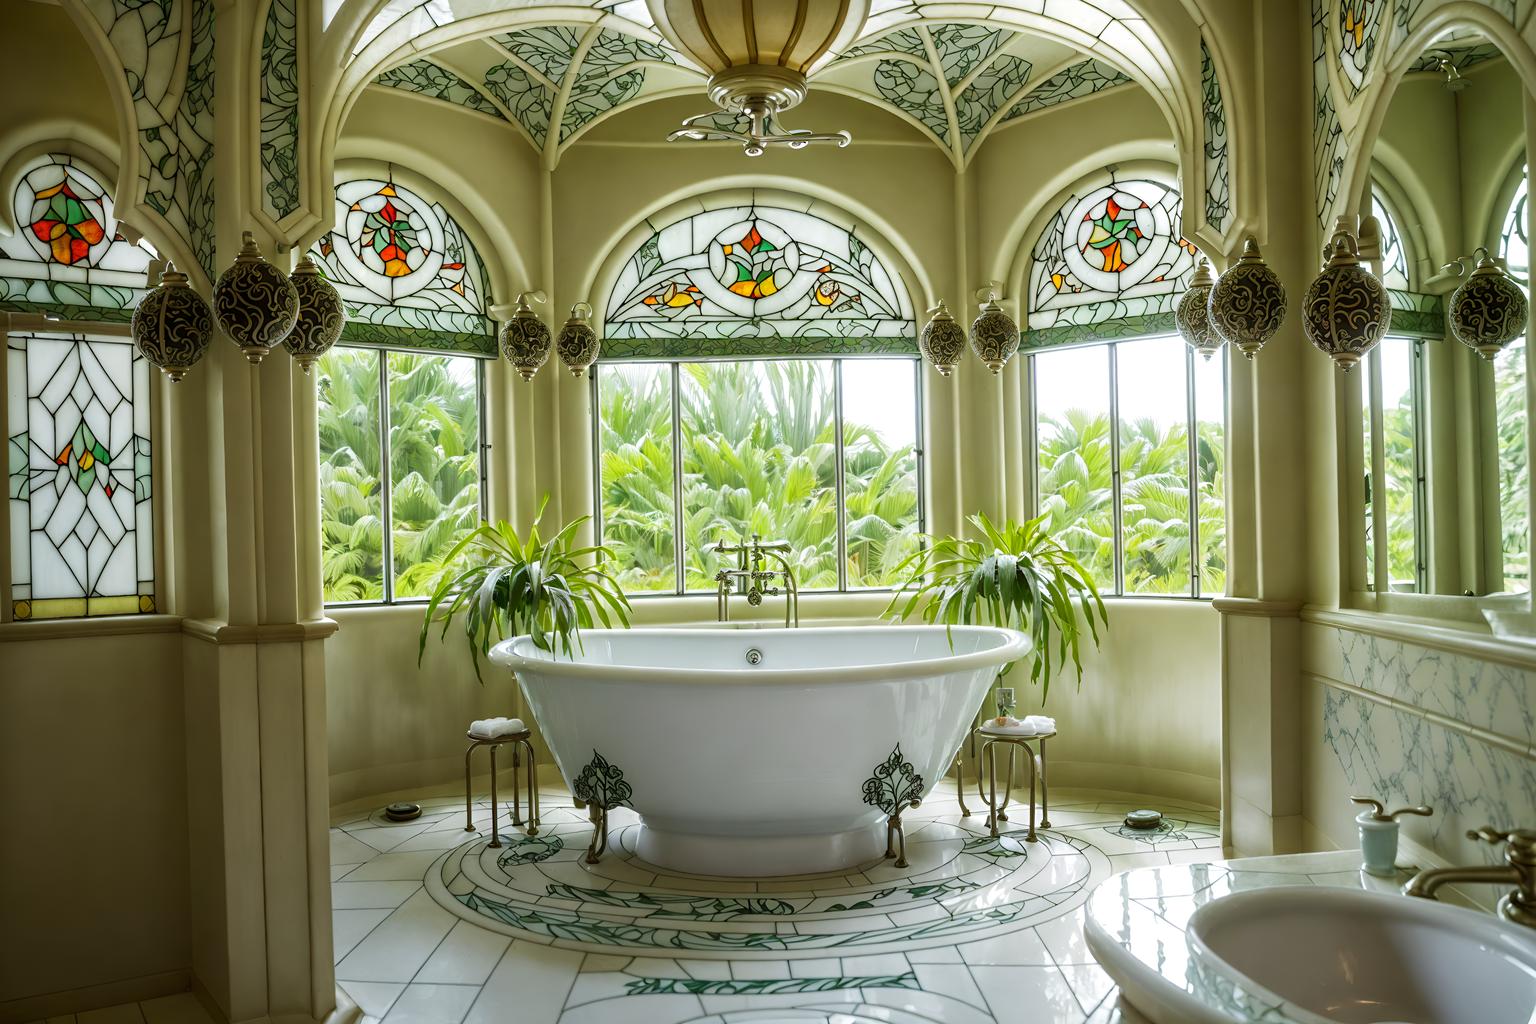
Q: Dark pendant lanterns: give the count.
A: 11